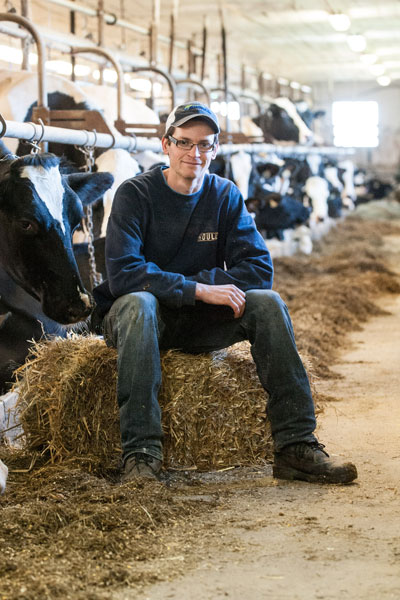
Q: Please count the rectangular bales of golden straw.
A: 1